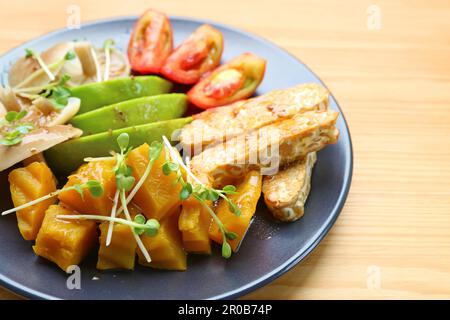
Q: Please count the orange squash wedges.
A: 8